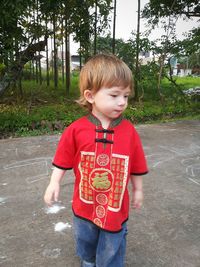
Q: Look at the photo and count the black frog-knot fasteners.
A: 2